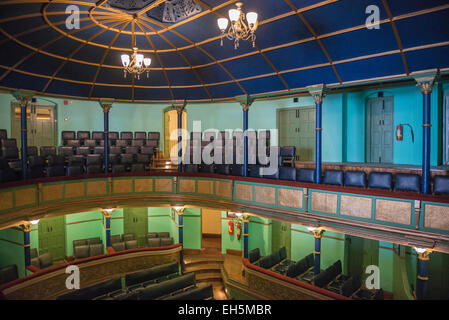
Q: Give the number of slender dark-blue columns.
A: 12